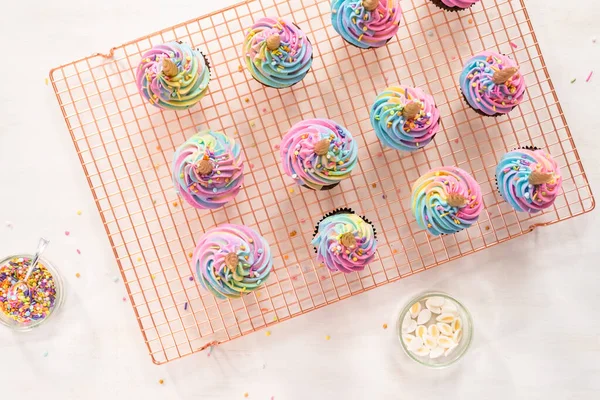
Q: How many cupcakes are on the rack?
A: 12